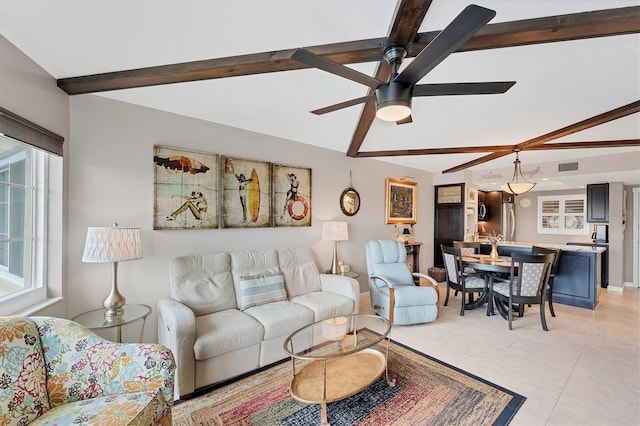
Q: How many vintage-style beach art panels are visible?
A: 3